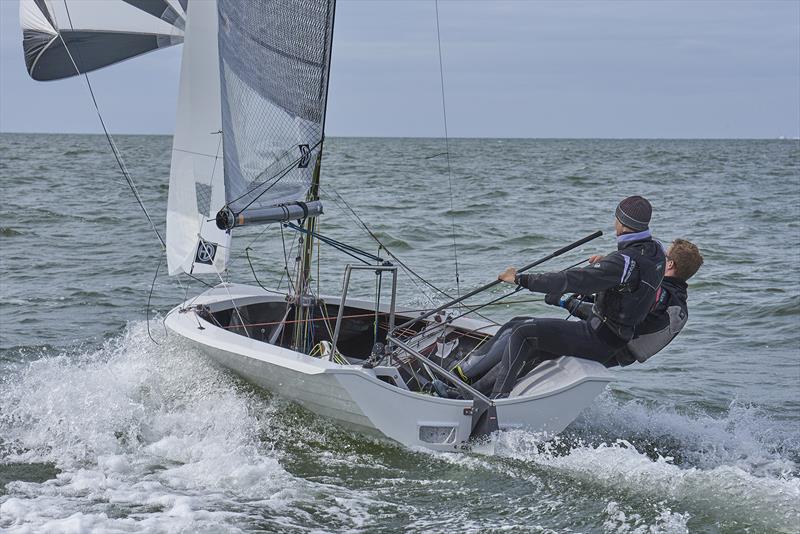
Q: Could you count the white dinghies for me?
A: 1